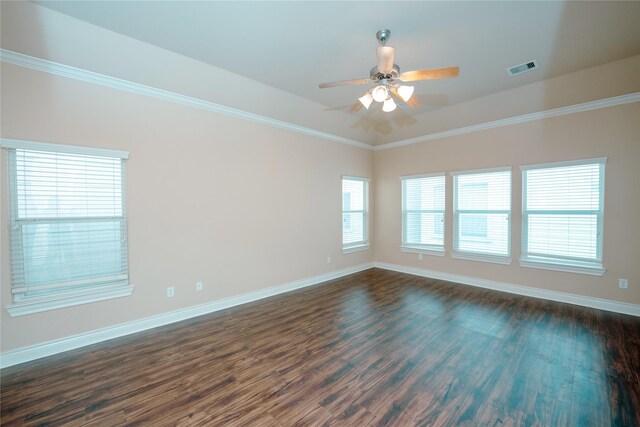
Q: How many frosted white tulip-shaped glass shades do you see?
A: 4